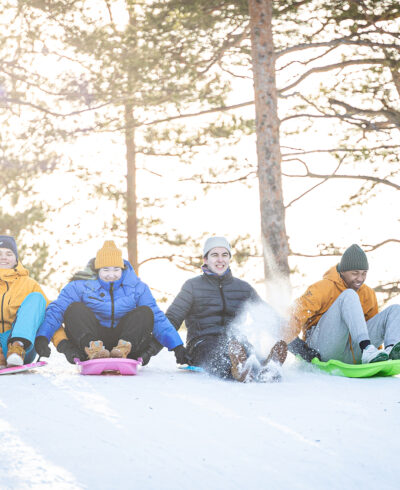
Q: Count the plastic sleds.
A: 4